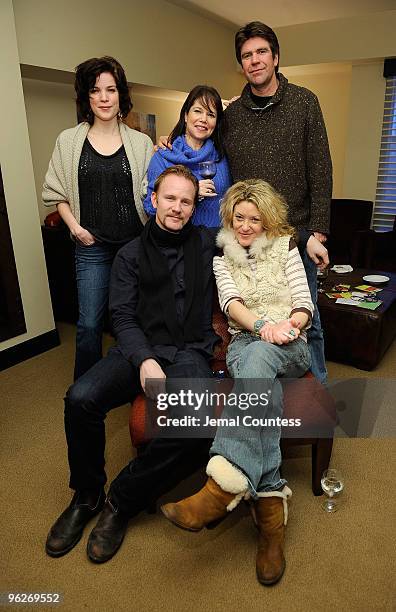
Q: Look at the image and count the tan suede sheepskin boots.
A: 2